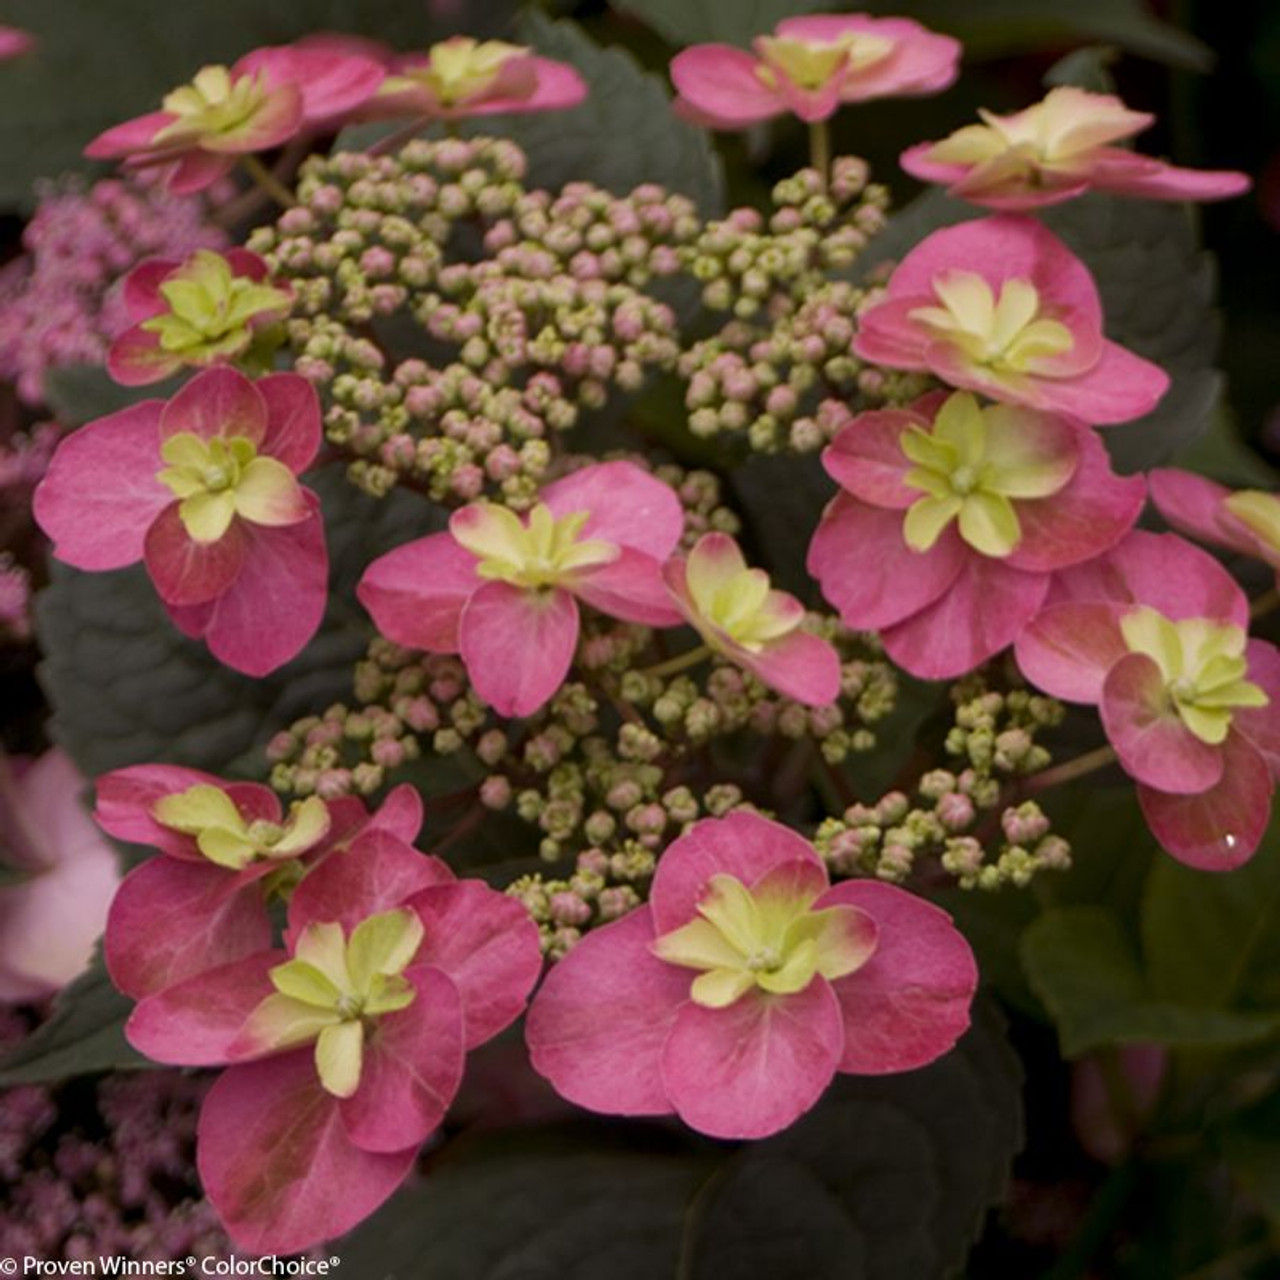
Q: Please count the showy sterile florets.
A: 15